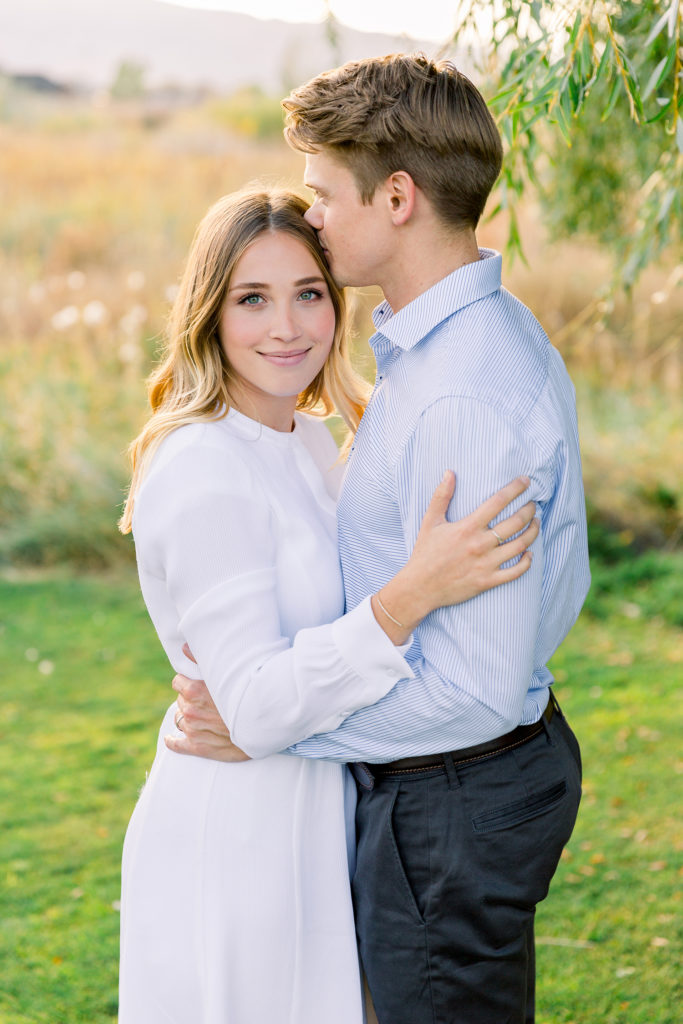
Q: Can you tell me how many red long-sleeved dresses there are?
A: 0